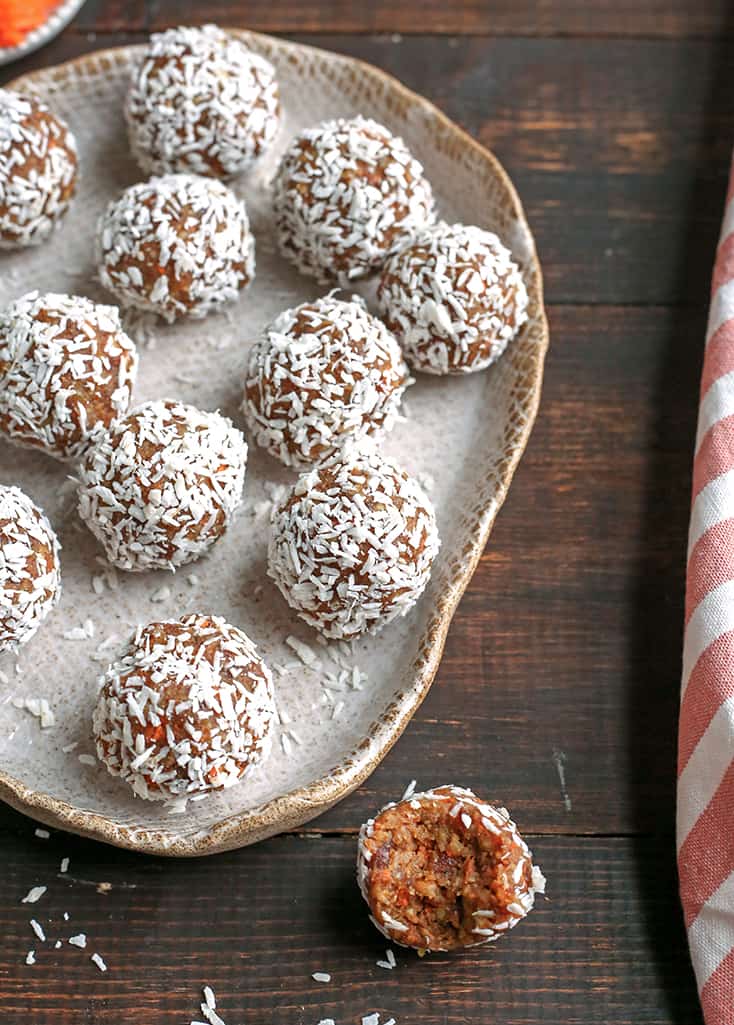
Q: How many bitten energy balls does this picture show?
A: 1